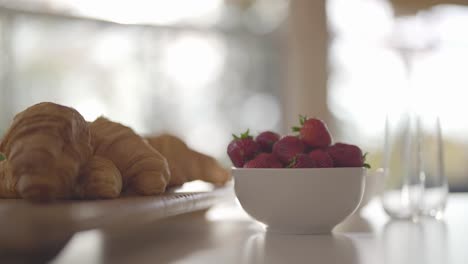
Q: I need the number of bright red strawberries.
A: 8